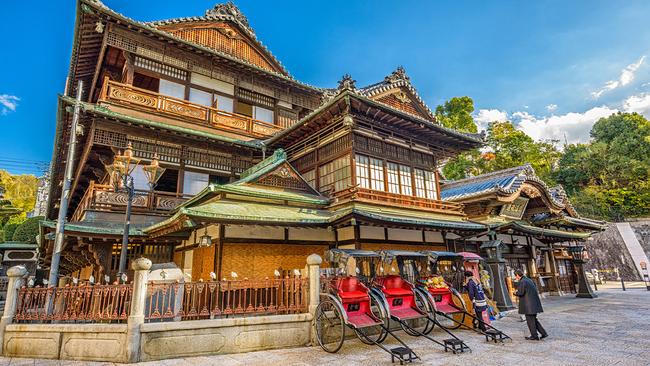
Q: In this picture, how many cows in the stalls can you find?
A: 0